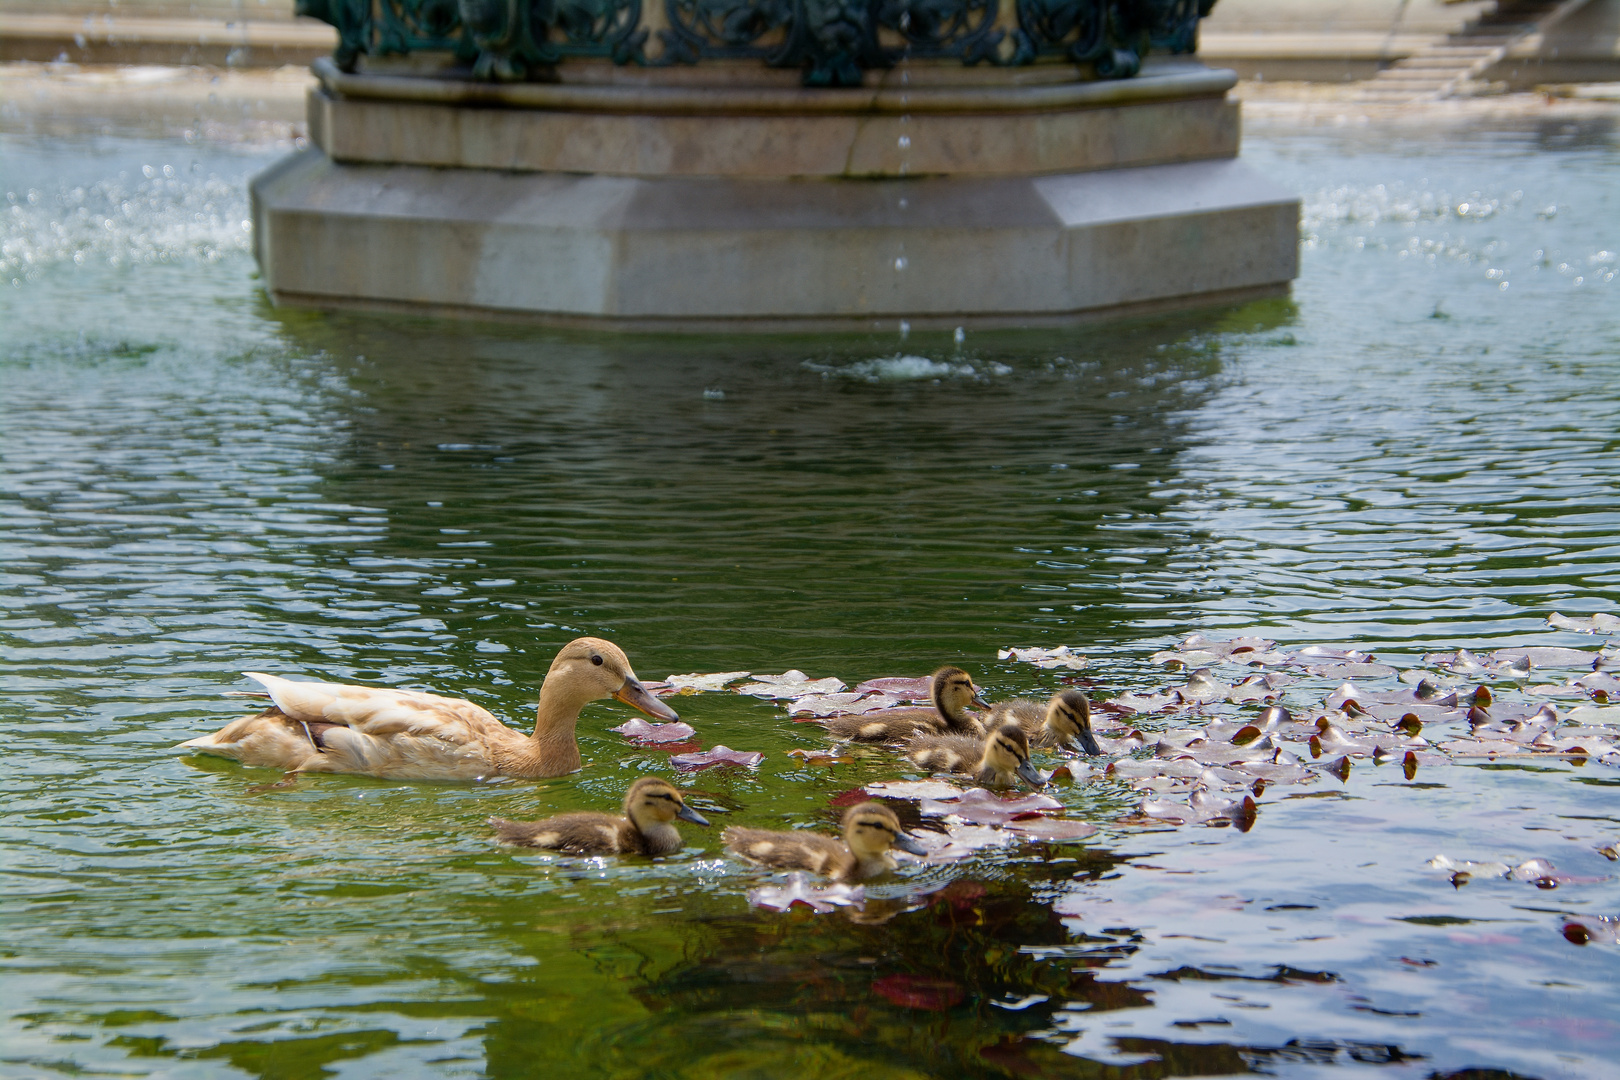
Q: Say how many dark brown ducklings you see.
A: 5